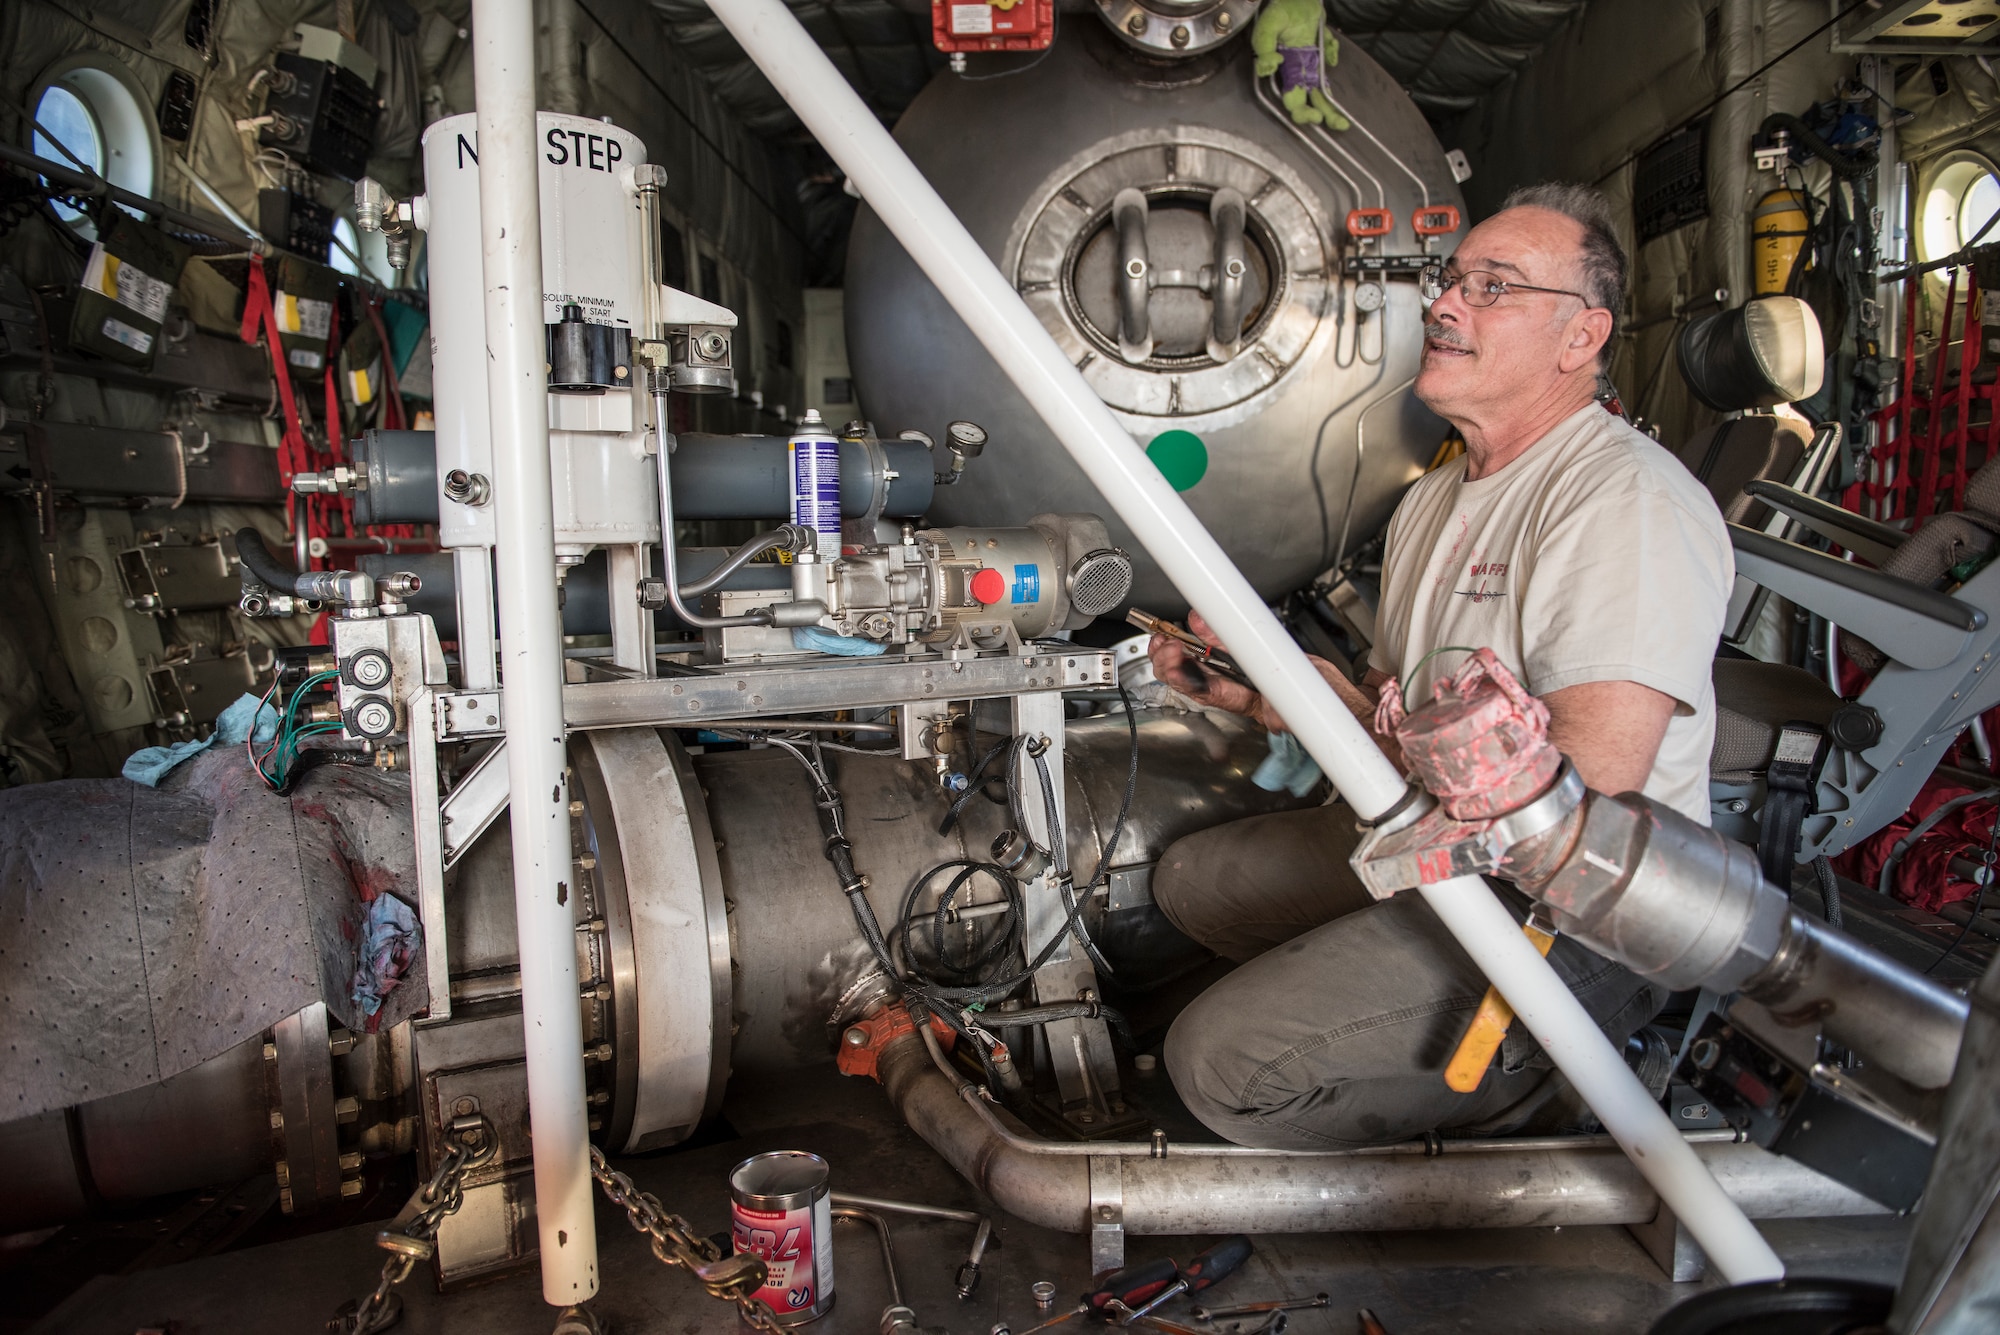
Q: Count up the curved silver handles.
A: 2